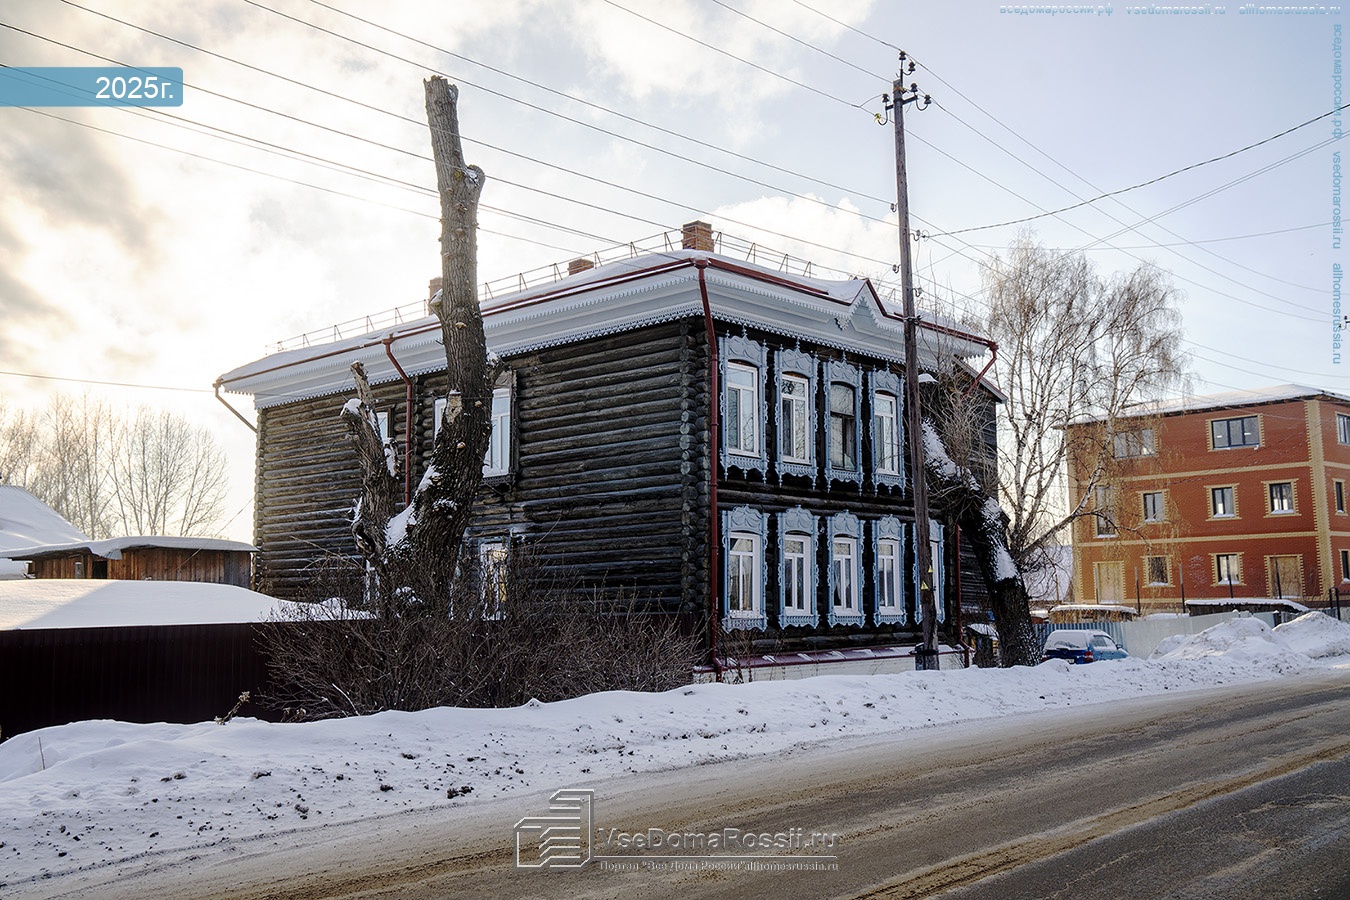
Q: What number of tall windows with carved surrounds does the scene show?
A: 9